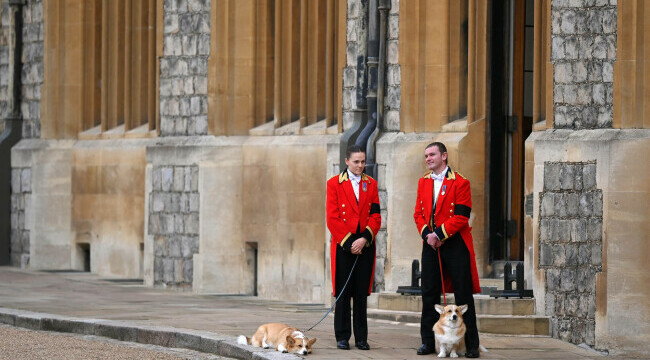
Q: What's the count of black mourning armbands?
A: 2